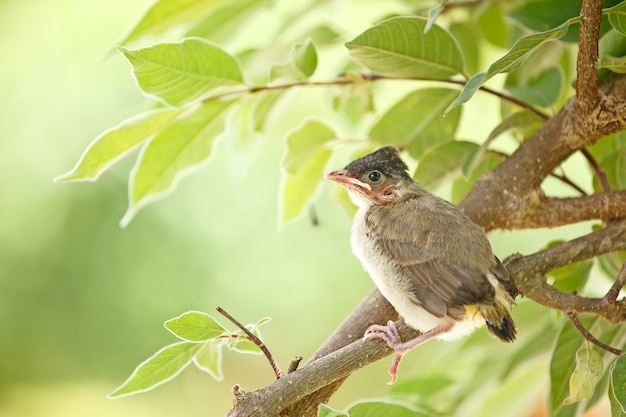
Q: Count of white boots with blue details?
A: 0